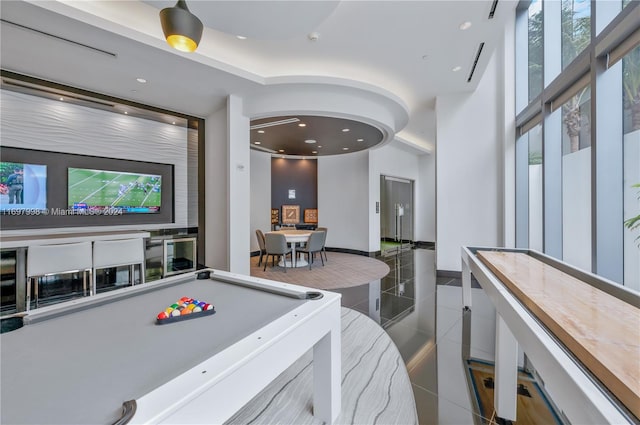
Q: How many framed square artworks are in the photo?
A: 3